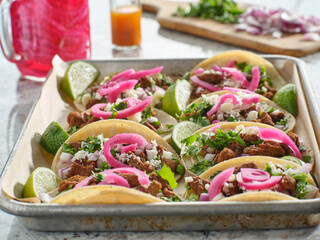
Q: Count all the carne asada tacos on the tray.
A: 8